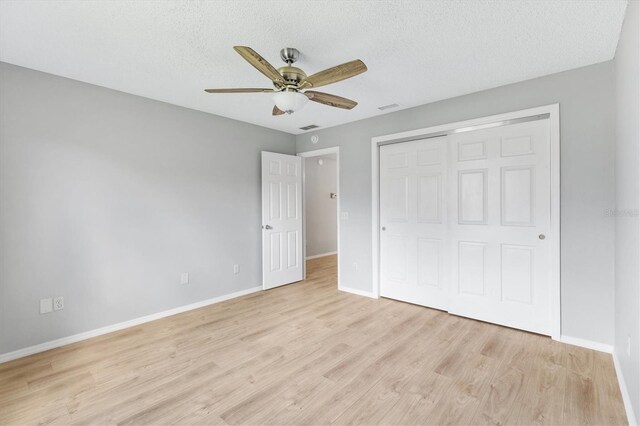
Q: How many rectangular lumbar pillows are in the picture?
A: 0